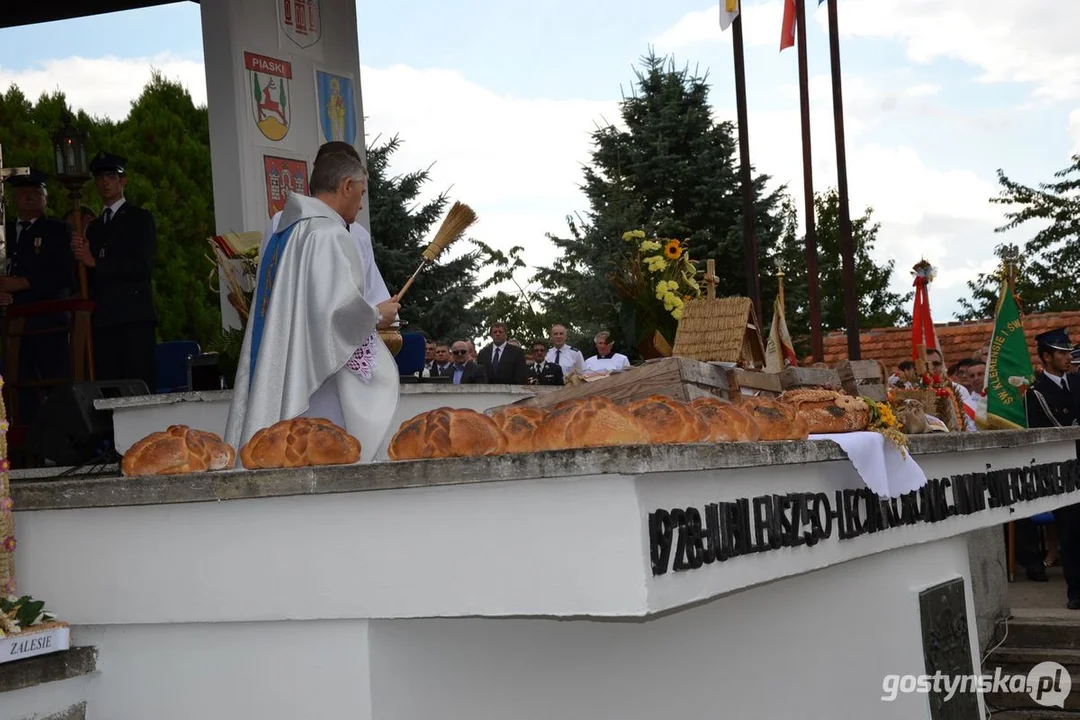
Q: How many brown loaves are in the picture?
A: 9